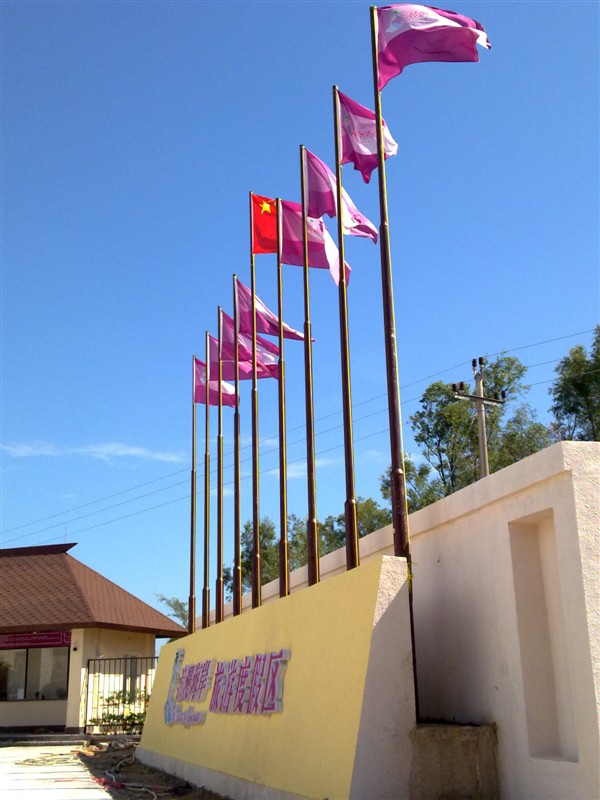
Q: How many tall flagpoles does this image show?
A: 9